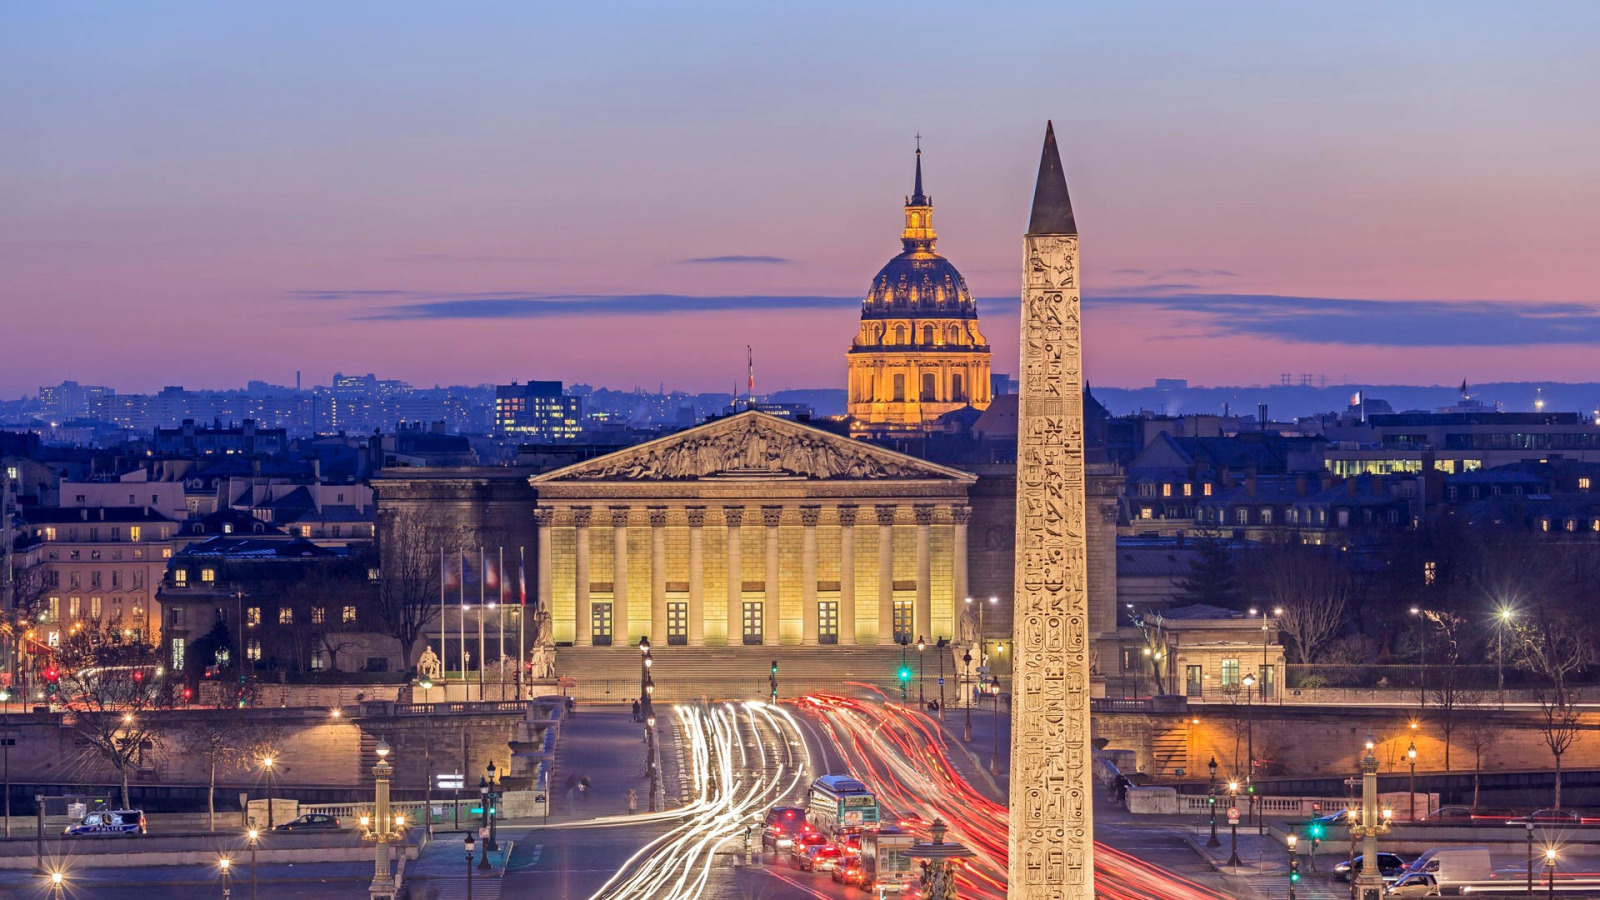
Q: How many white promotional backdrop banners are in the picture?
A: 0